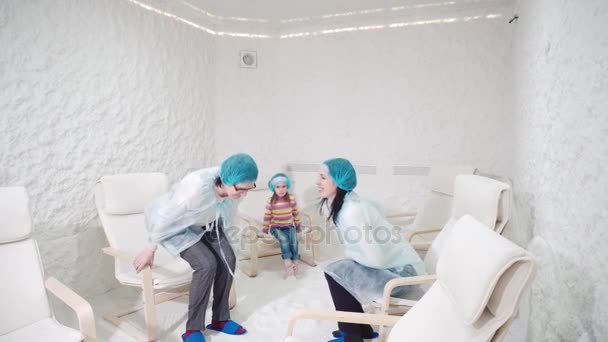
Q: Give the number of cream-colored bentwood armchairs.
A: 6